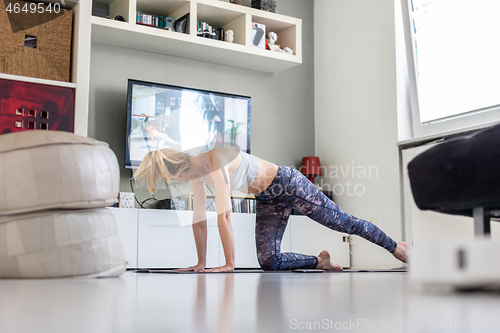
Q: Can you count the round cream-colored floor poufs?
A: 2